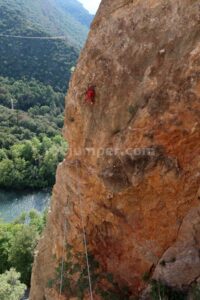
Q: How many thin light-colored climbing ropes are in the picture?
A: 2